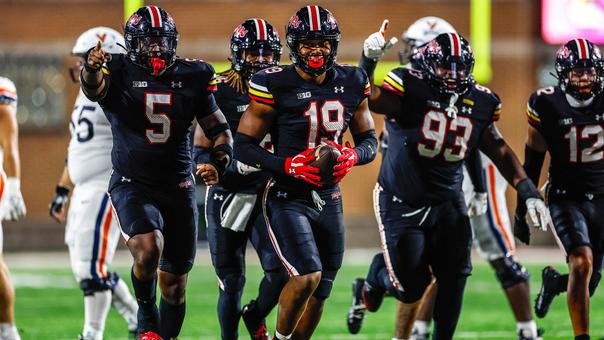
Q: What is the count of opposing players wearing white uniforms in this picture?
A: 3